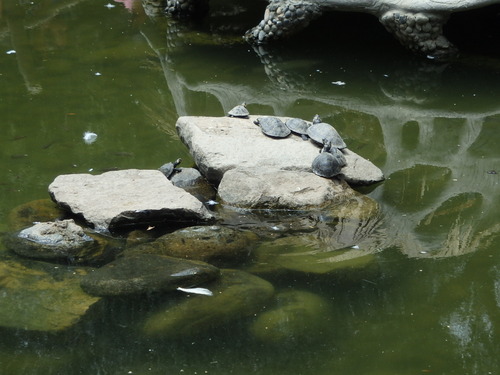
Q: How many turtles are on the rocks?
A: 7